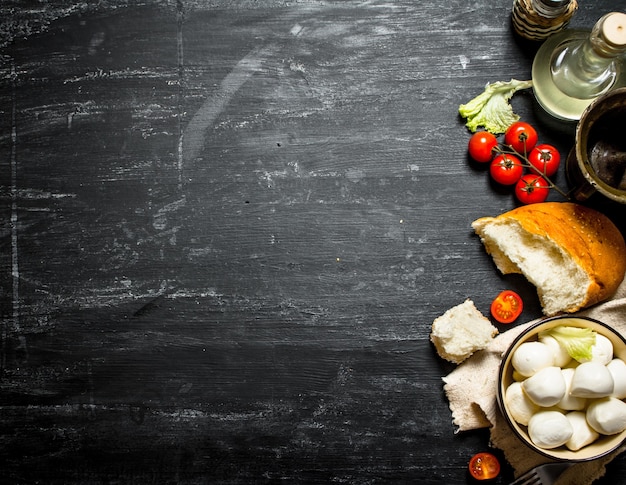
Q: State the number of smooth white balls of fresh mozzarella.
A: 11